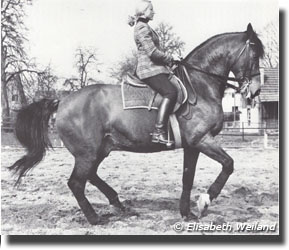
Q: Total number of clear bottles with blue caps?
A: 0